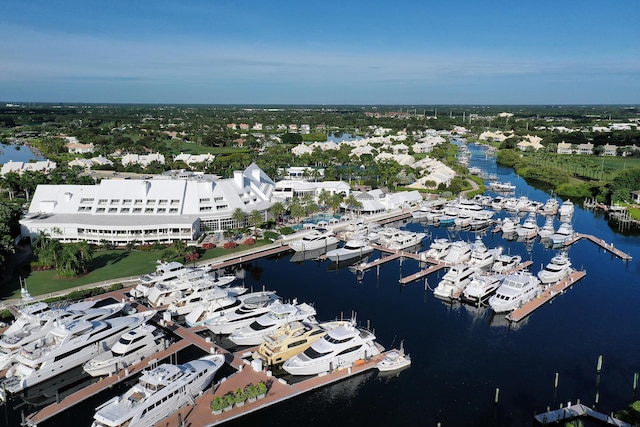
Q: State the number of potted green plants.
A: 5